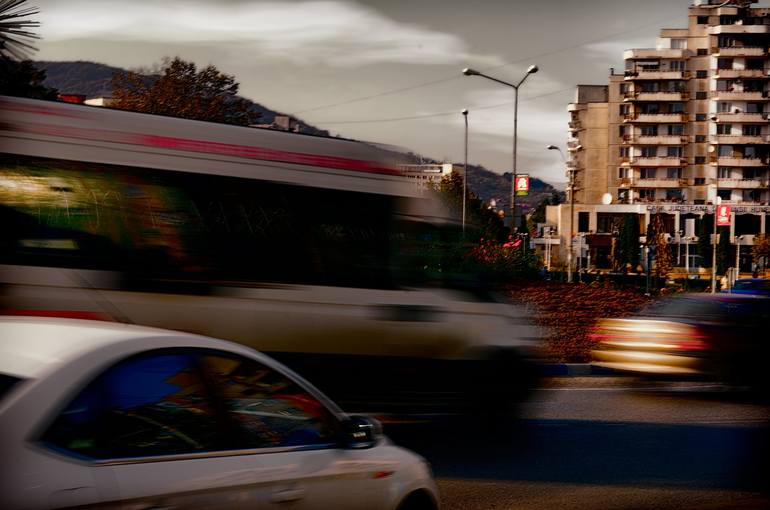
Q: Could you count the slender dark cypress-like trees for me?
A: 3